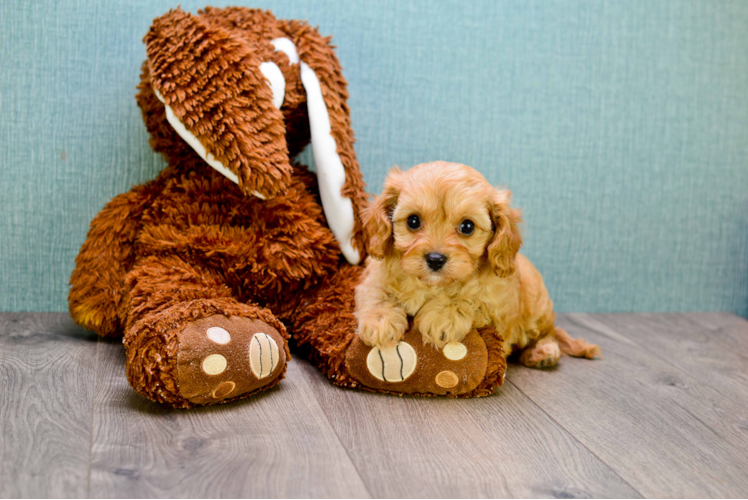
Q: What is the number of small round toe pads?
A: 5